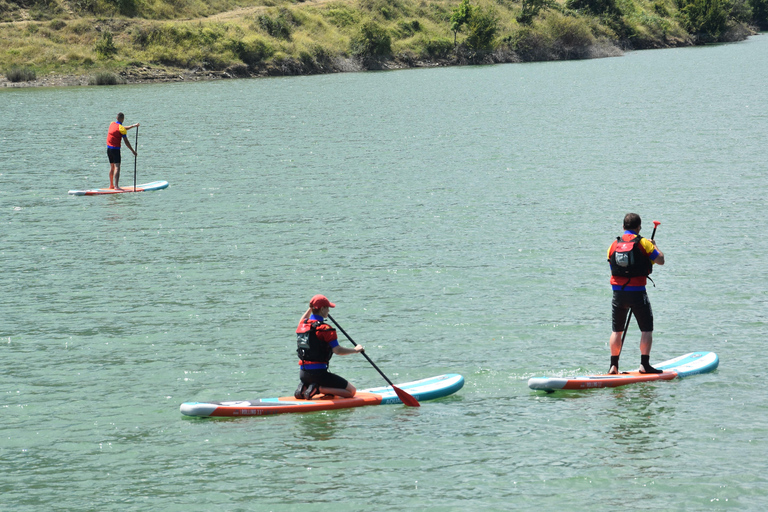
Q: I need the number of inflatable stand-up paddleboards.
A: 3